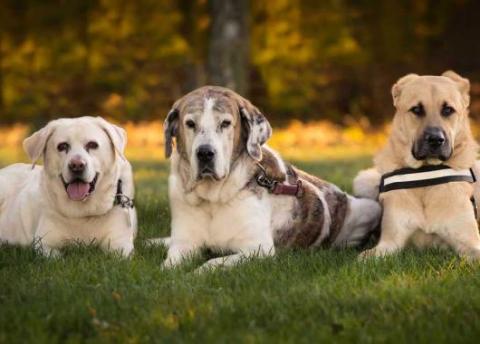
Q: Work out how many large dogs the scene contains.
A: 3